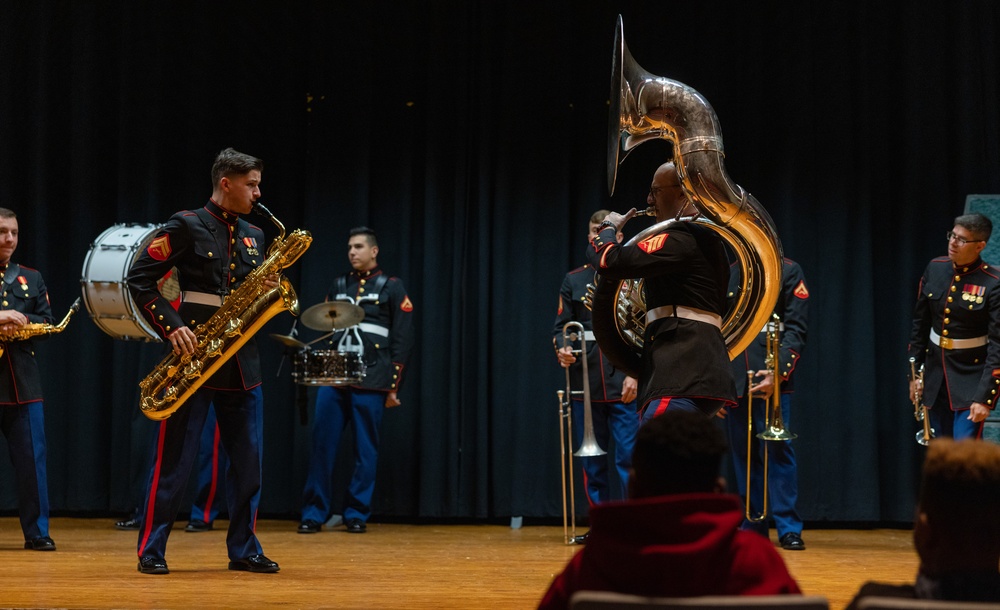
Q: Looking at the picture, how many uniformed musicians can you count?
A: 8